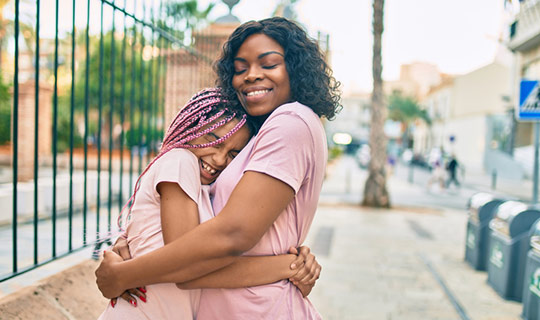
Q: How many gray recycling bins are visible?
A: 3